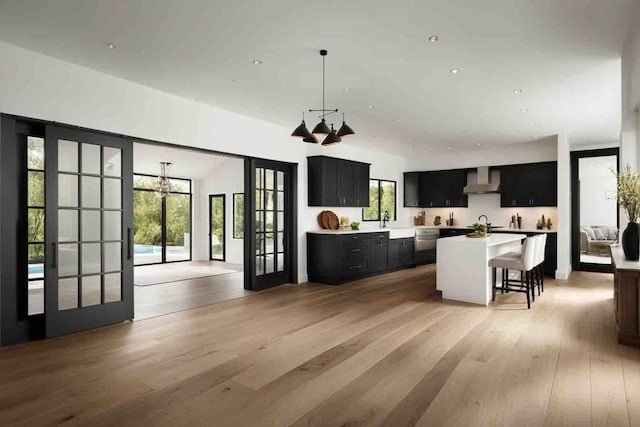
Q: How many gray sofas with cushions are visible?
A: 1